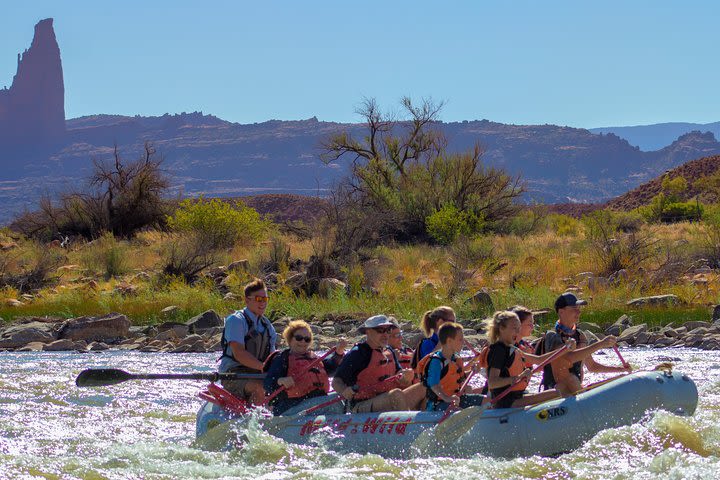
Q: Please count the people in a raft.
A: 9